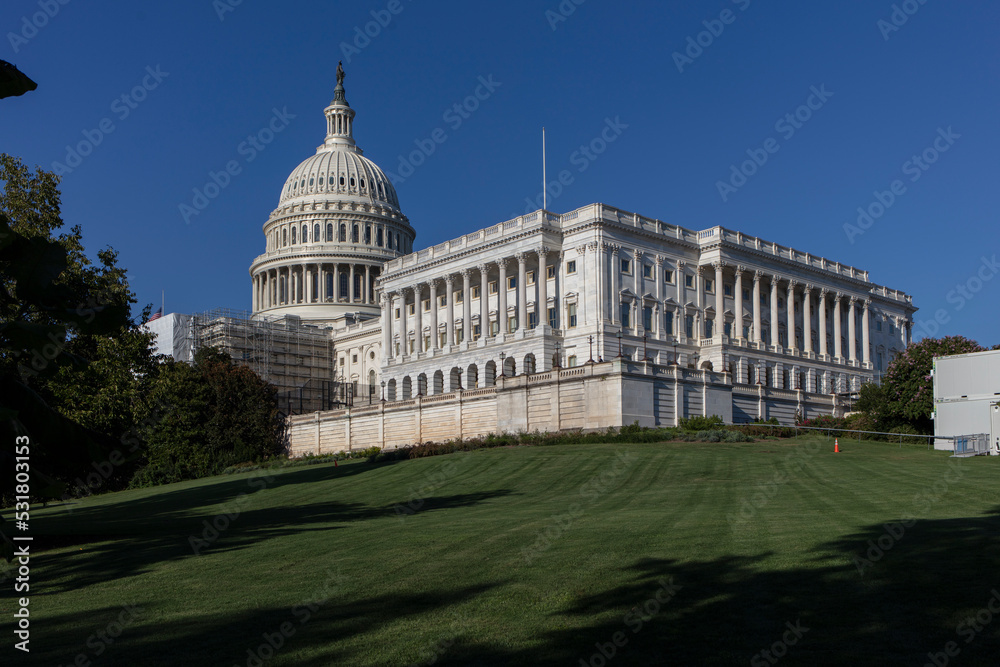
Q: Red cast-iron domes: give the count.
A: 0